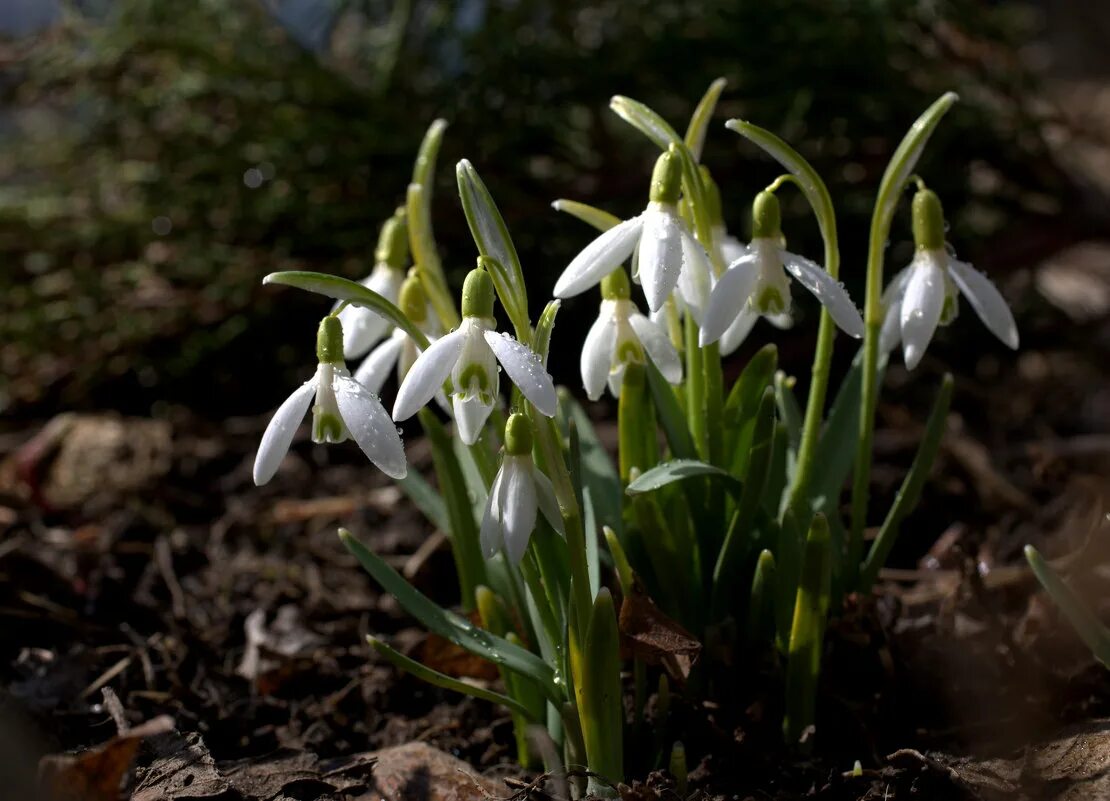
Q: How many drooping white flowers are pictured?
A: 10